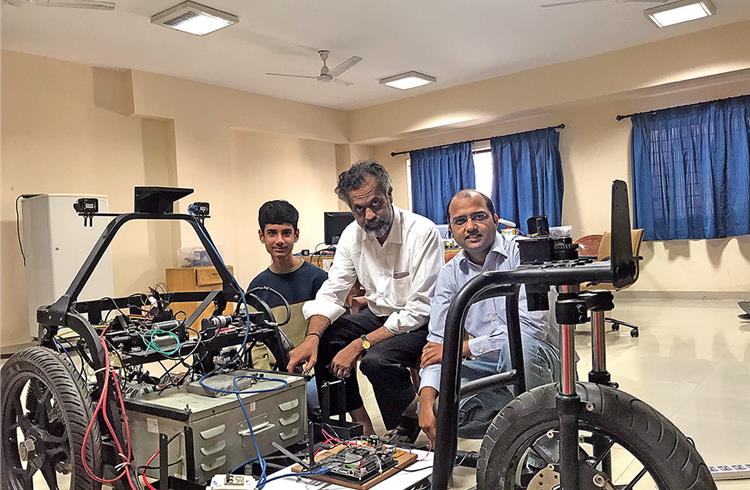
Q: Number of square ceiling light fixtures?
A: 3